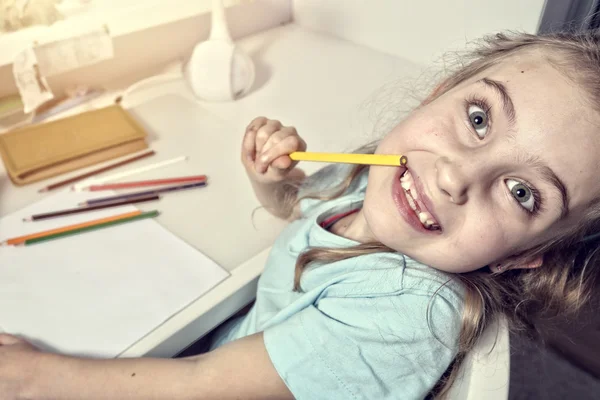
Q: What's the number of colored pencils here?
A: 8